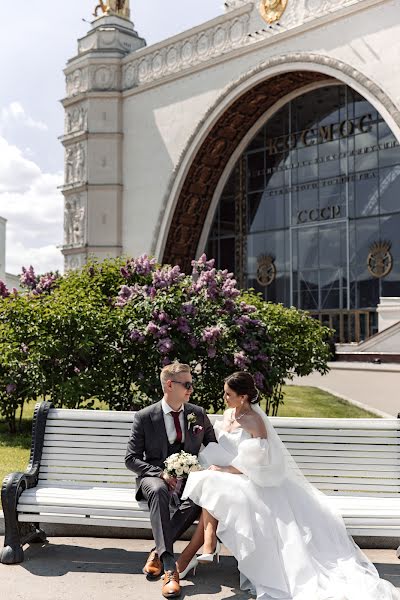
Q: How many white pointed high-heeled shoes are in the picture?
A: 2